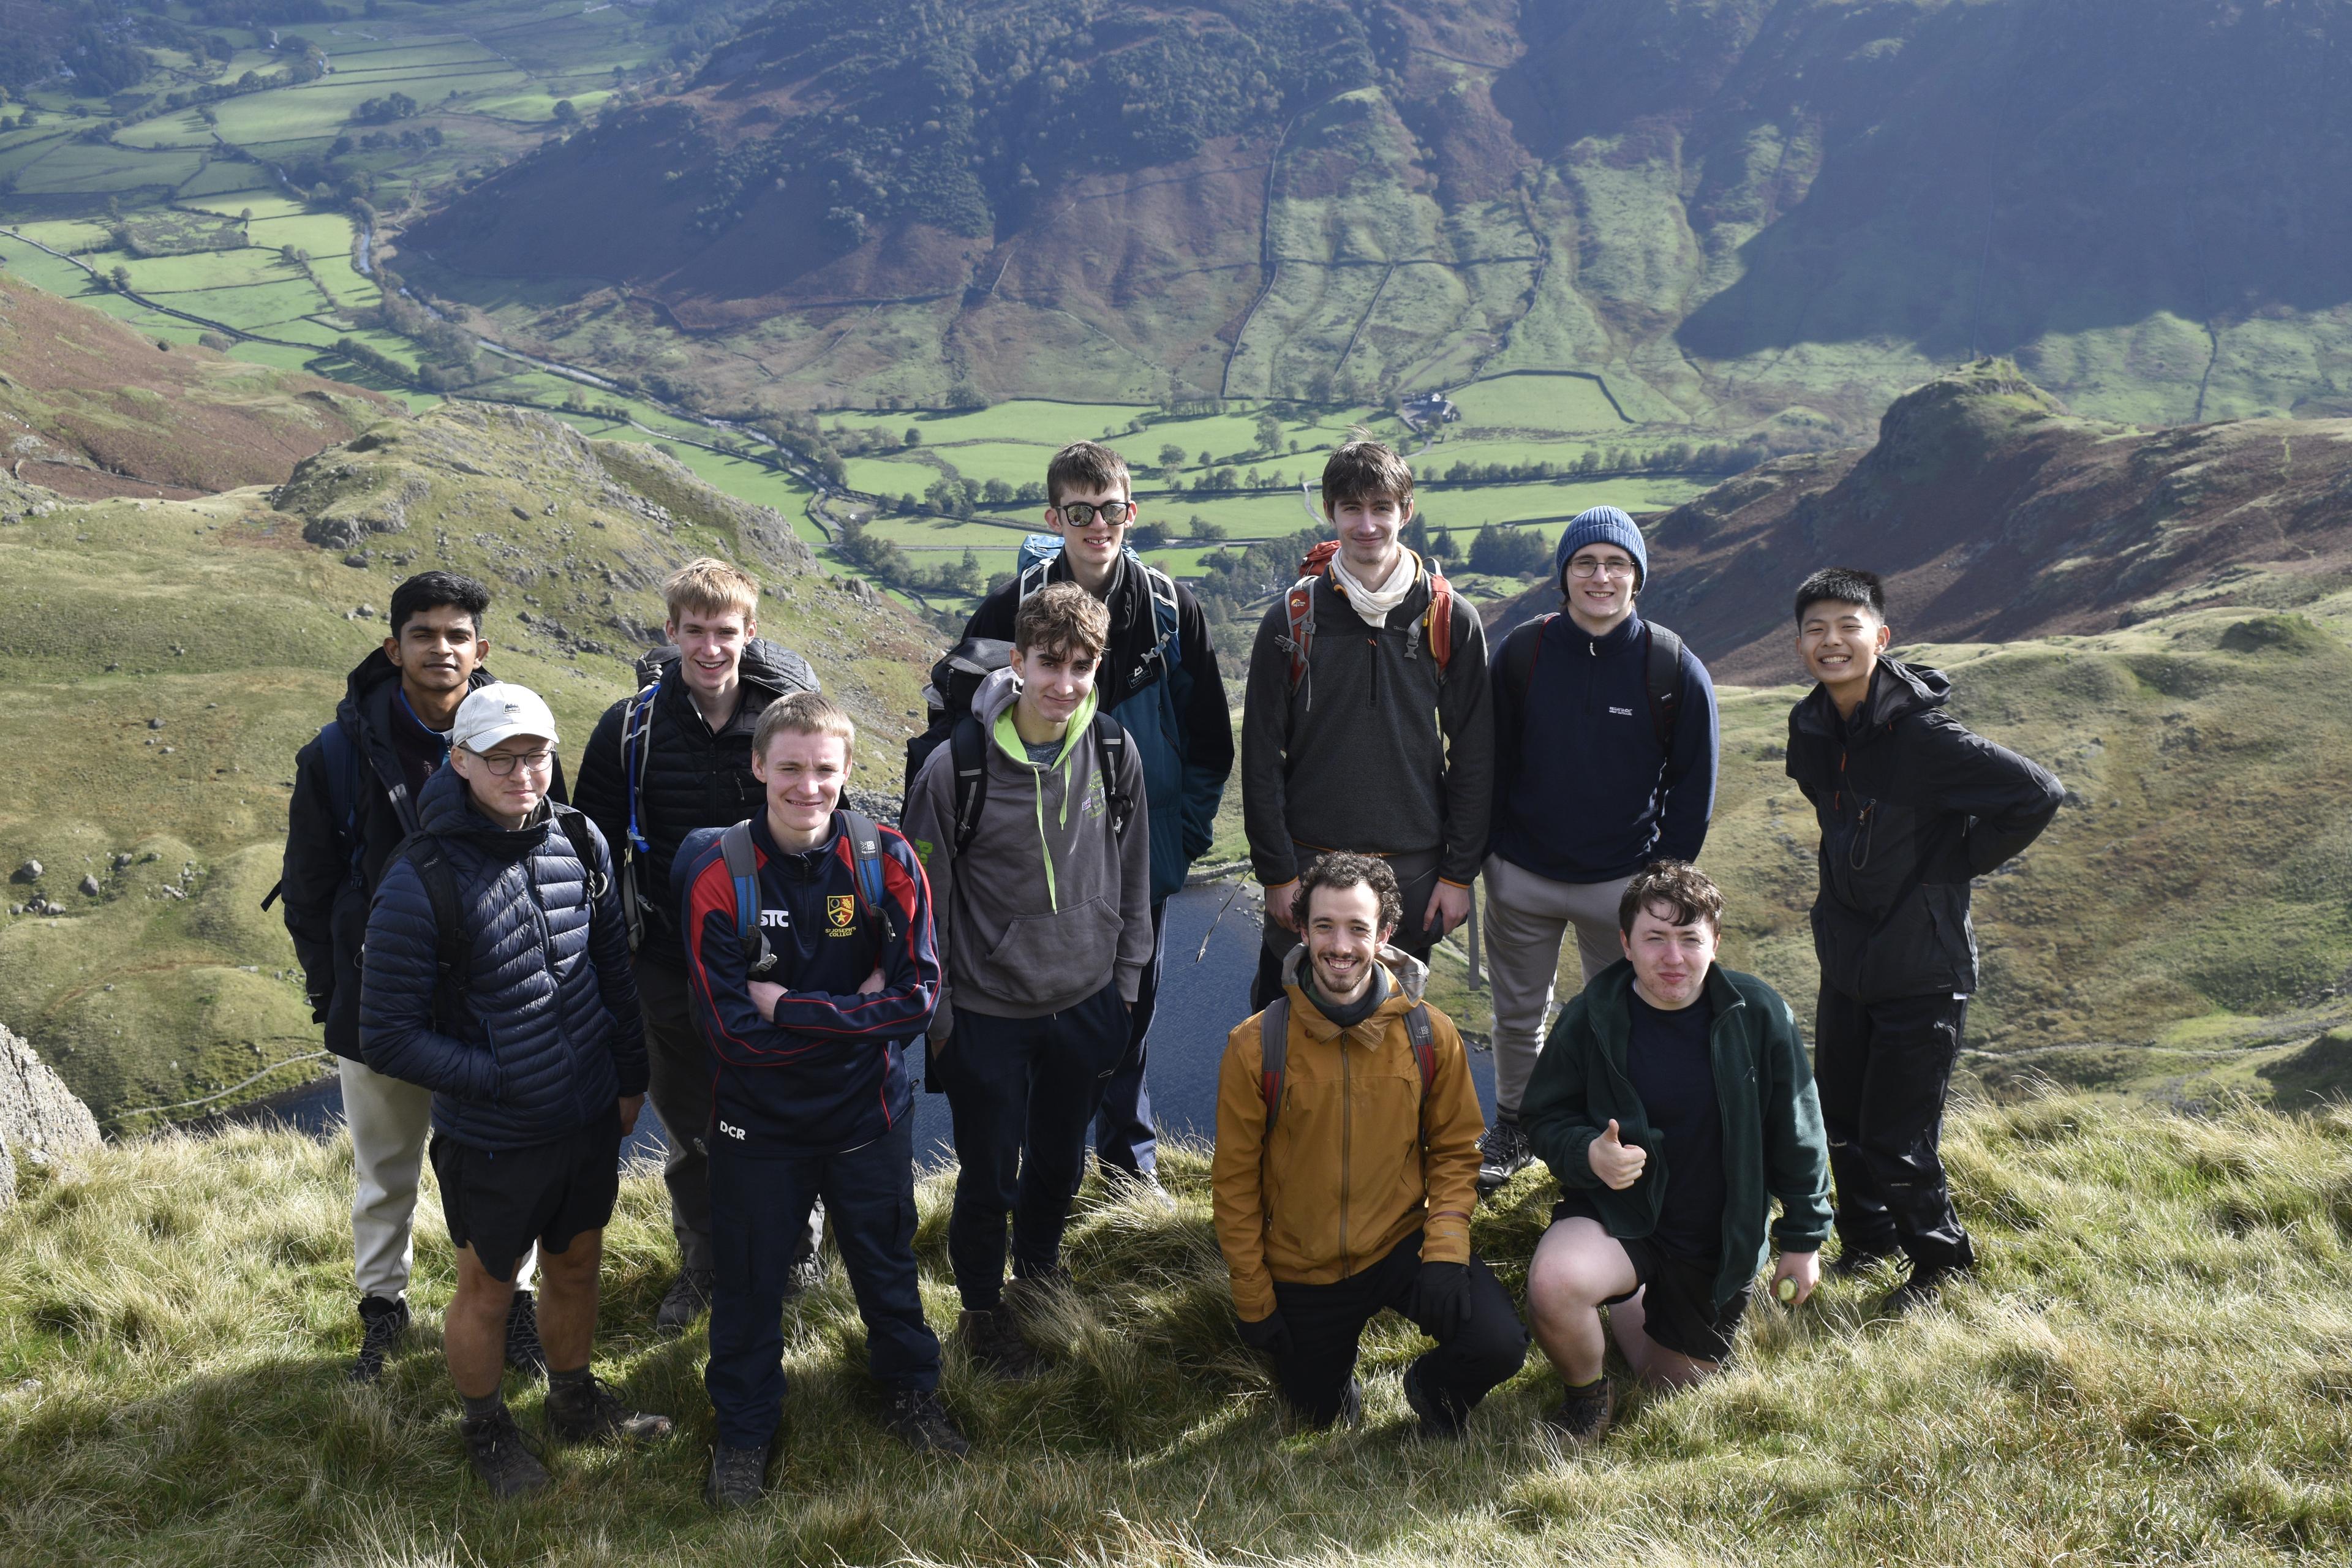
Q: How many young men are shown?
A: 11